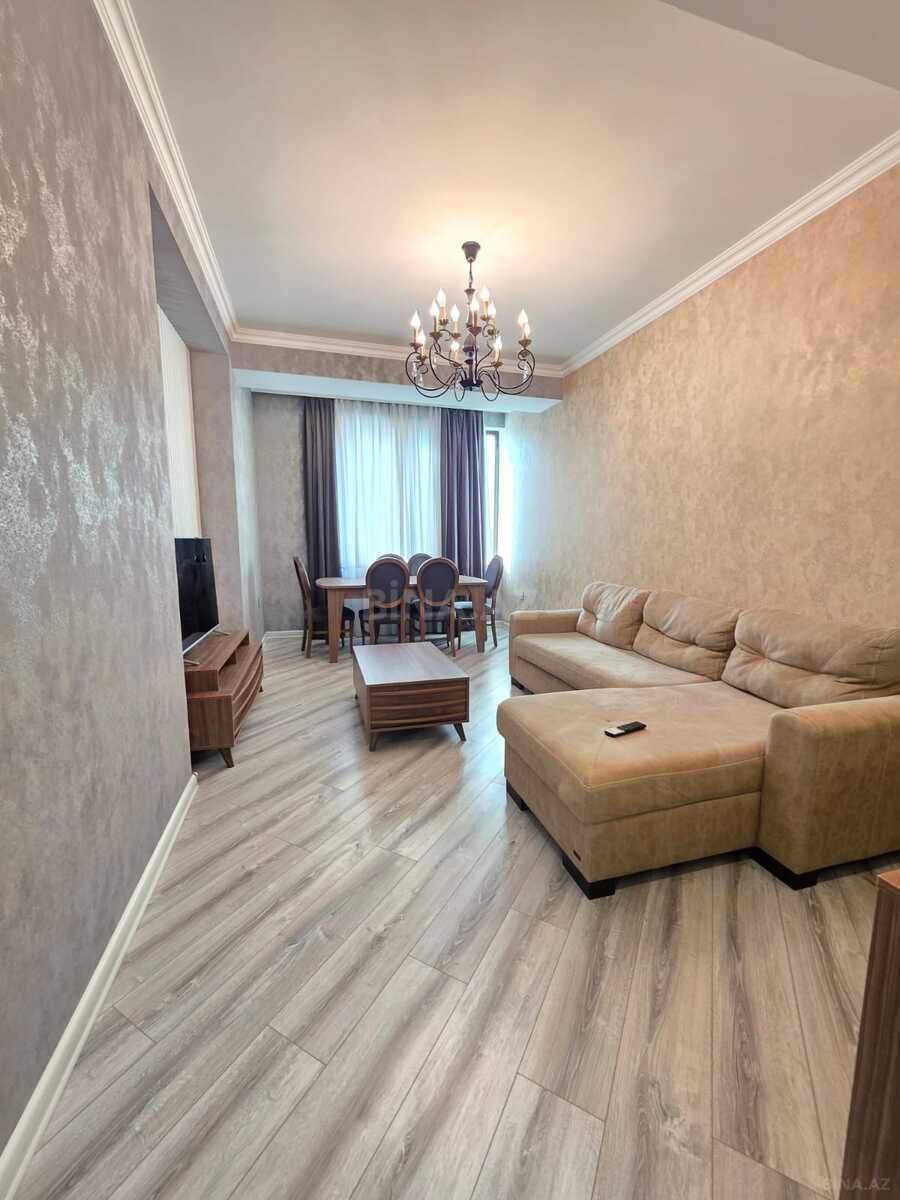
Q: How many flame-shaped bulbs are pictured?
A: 12